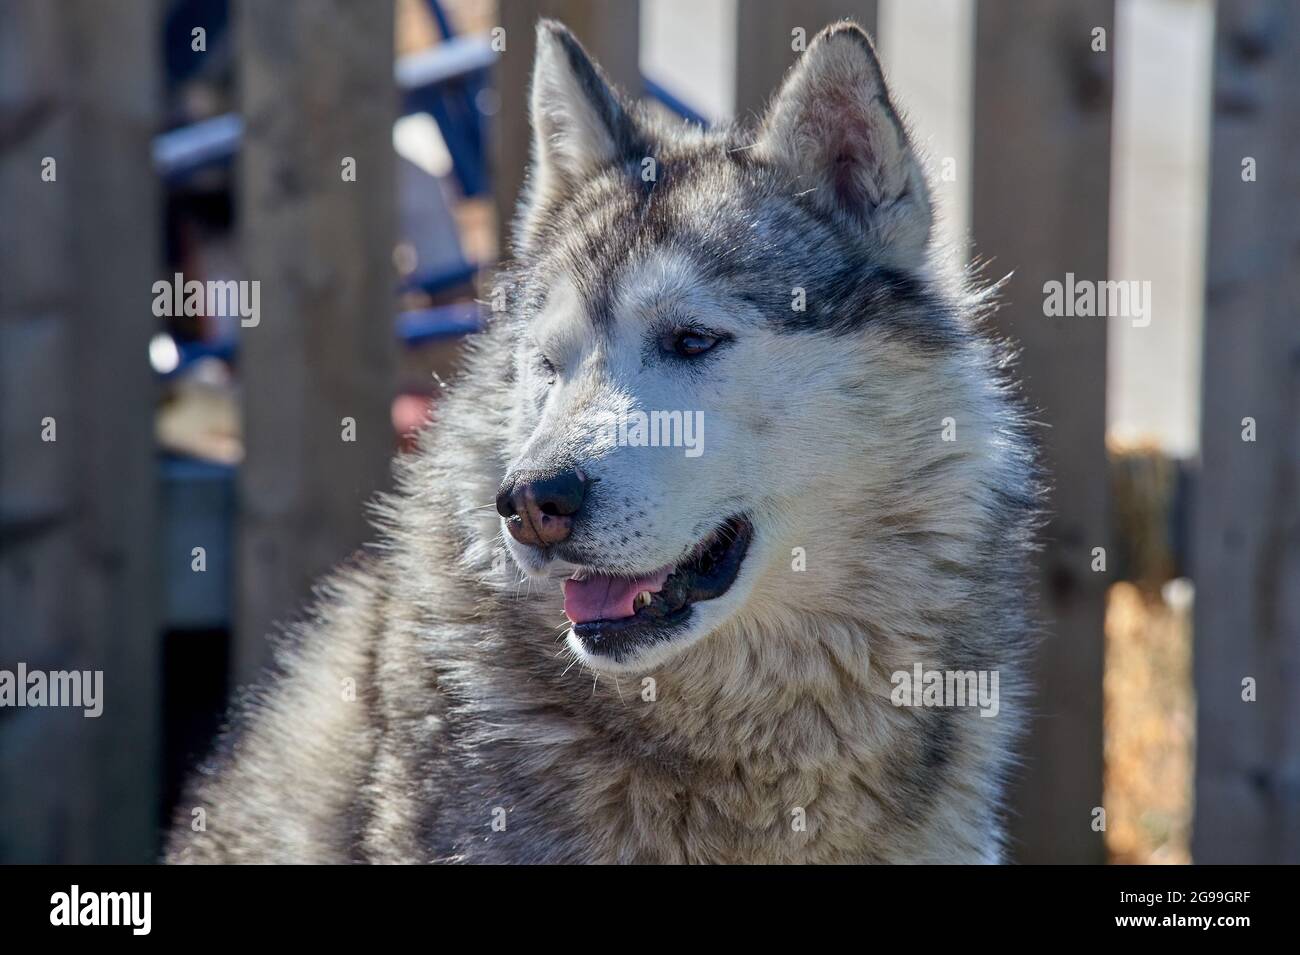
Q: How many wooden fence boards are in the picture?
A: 6